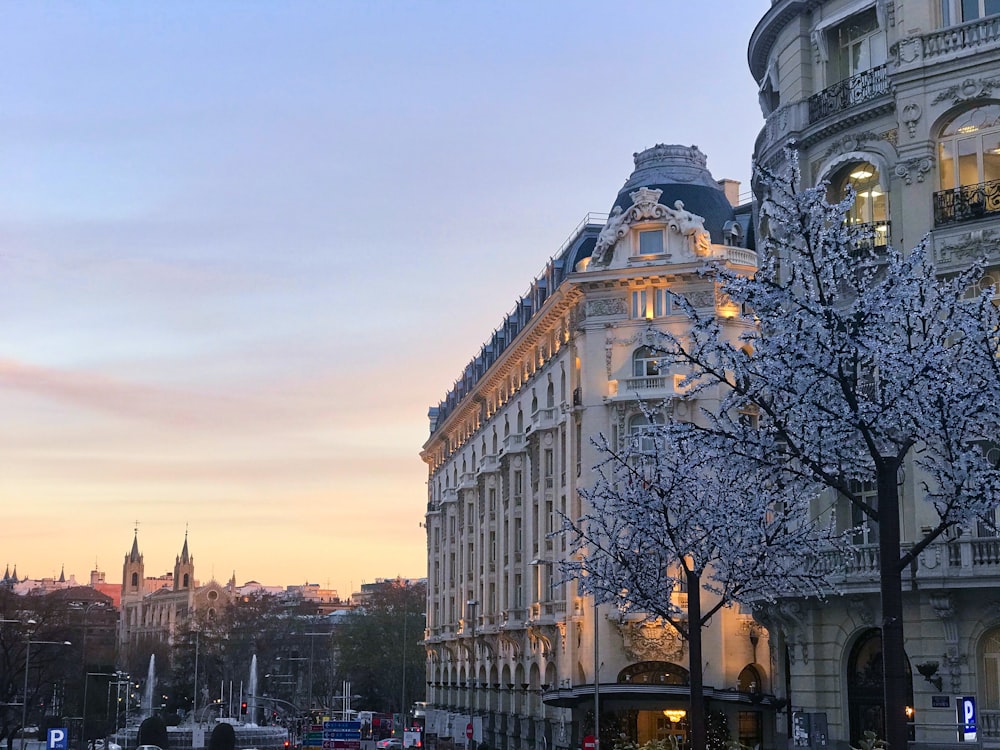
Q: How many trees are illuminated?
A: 2